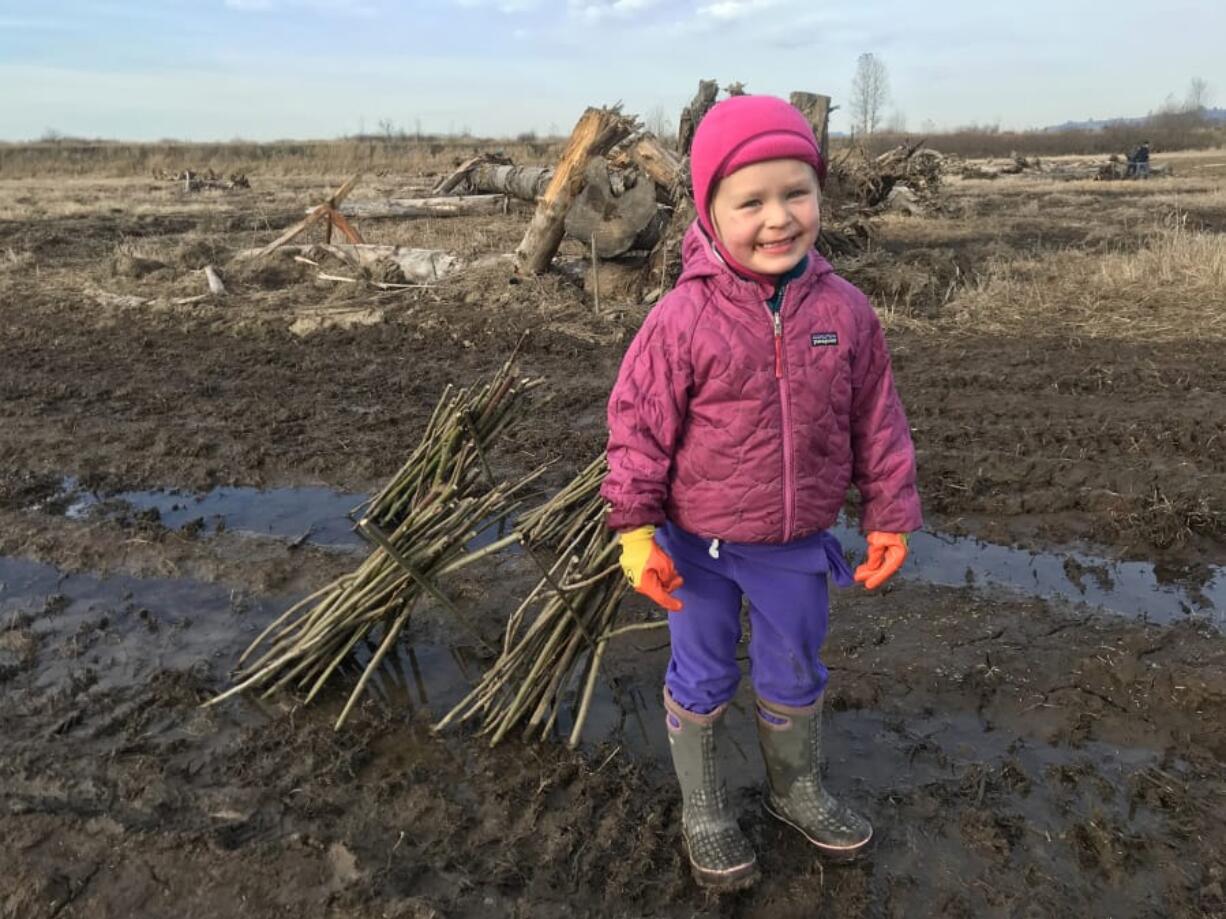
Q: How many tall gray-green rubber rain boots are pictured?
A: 2